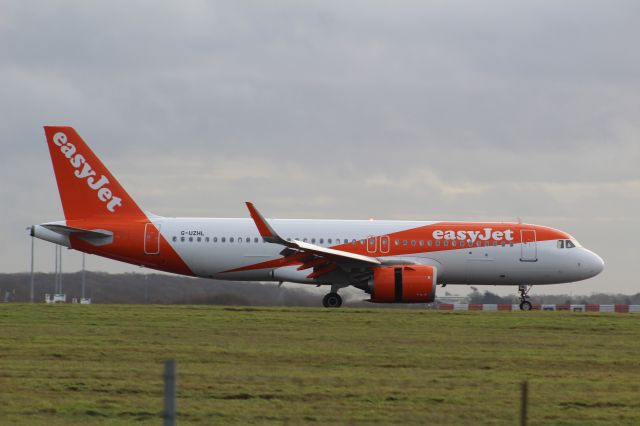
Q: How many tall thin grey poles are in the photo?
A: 4